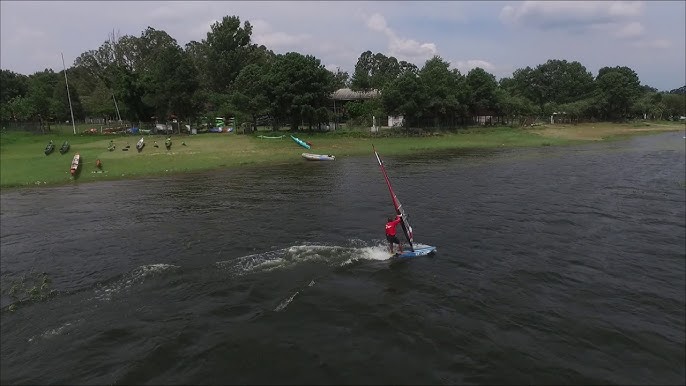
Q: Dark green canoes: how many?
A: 2